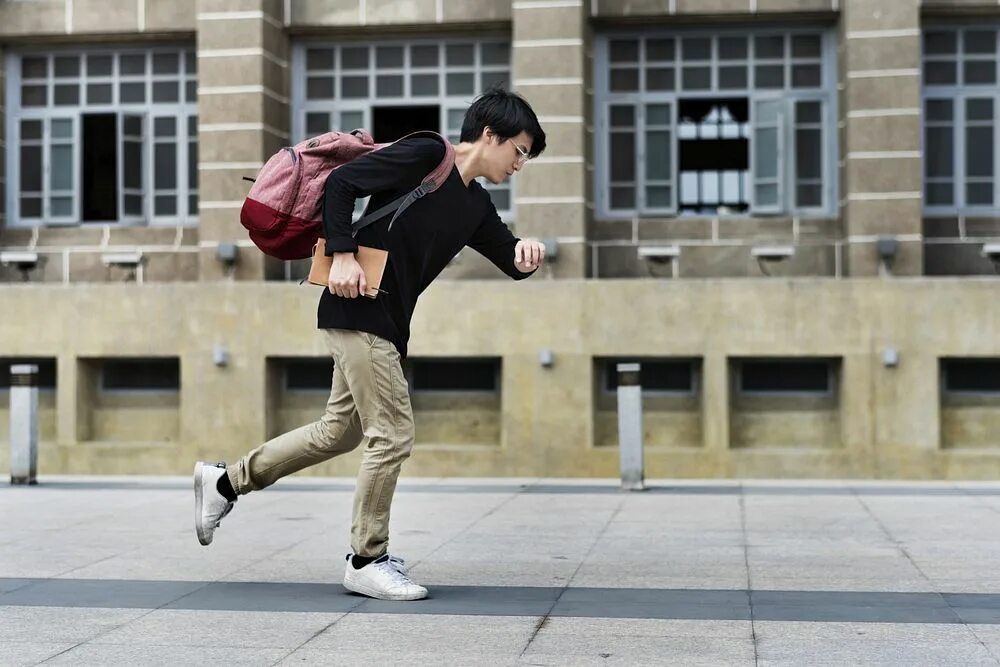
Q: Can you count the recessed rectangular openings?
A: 7